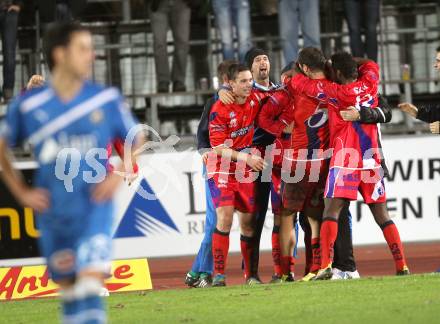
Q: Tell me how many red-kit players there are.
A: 4